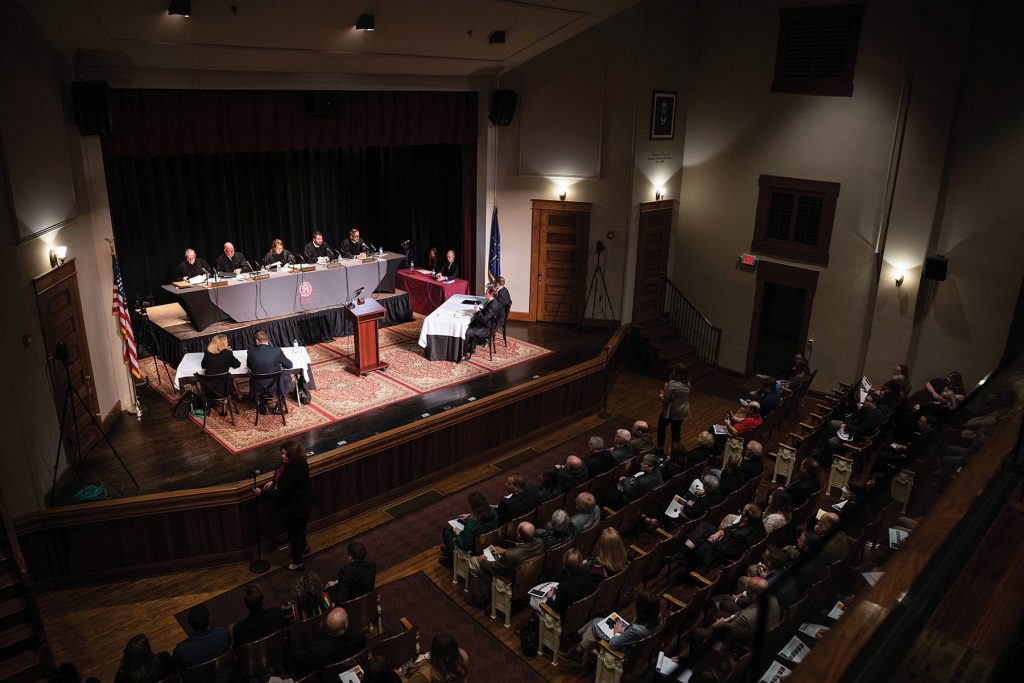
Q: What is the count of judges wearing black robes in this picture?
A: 5